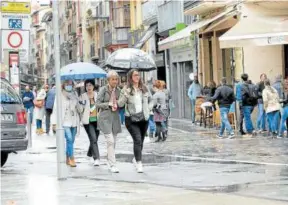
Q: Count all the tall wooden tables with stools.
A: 1